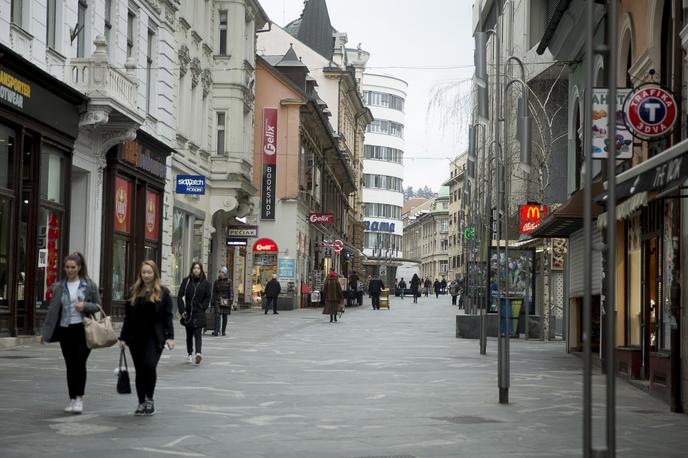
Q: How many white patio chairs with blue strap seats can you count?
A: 0